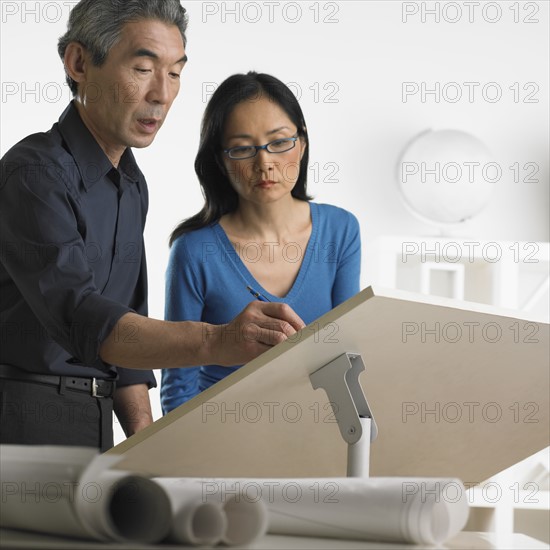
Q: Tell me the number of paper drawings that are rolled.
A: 4